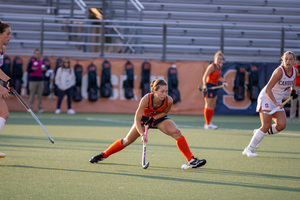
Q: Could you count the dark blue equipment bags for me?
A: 12